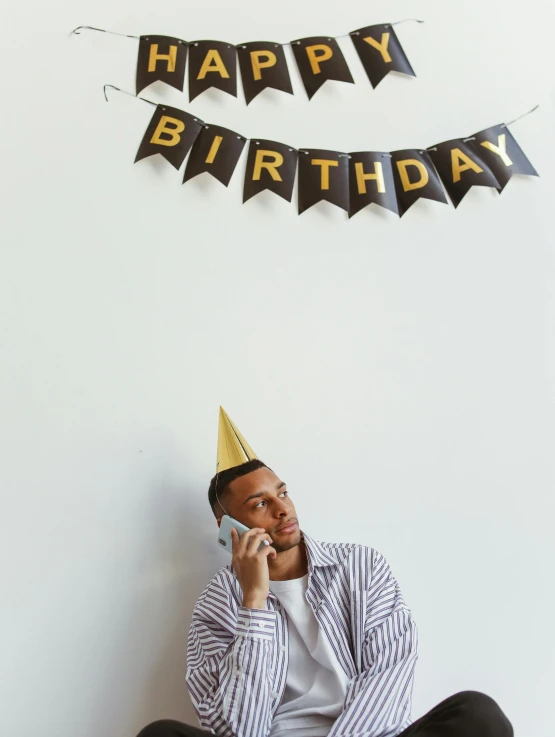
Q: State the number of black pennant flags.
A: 13